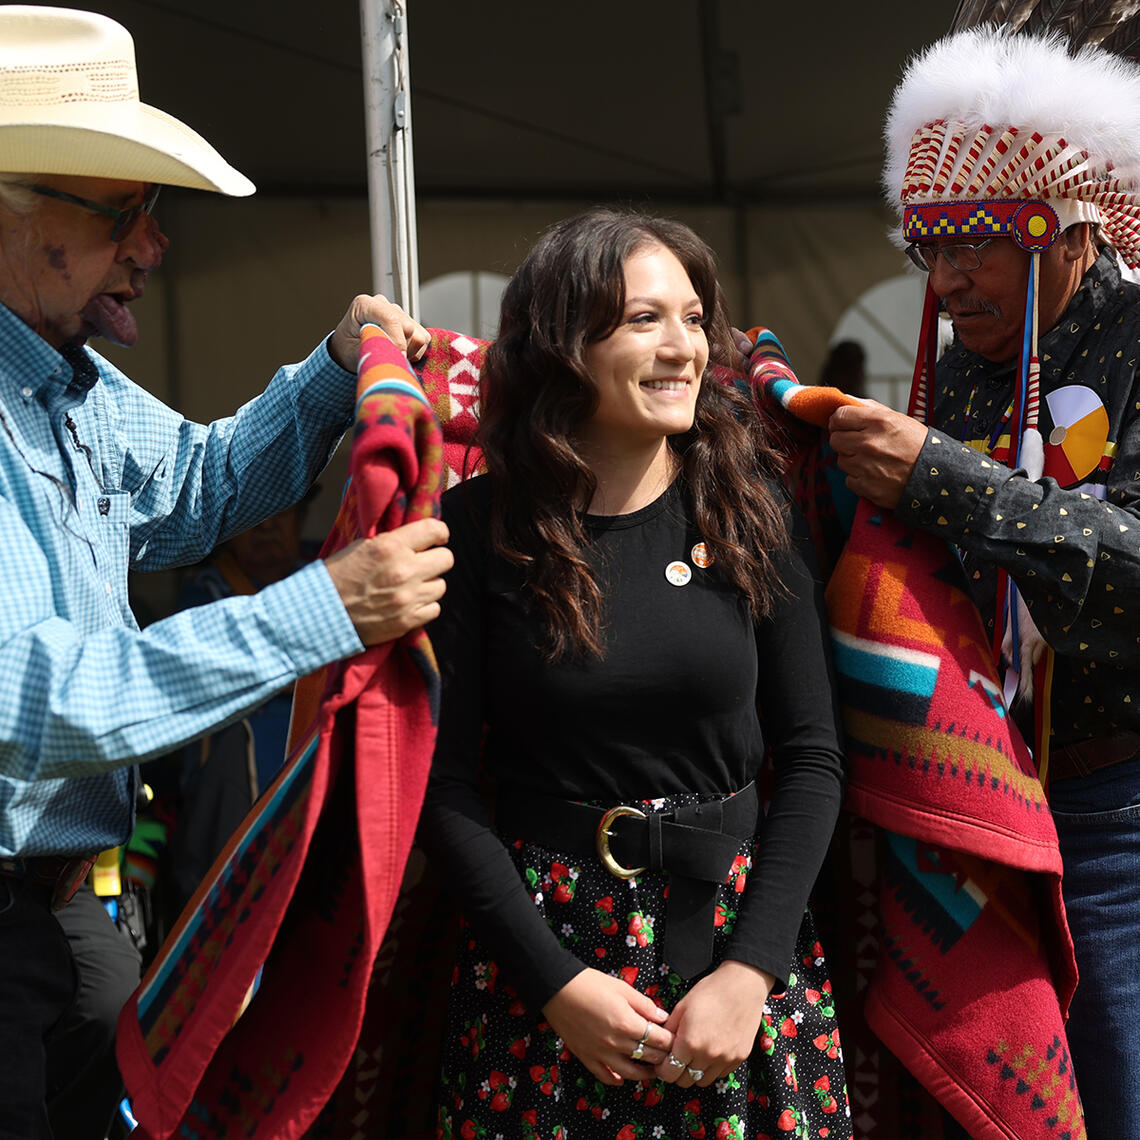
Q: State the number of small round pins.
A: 2